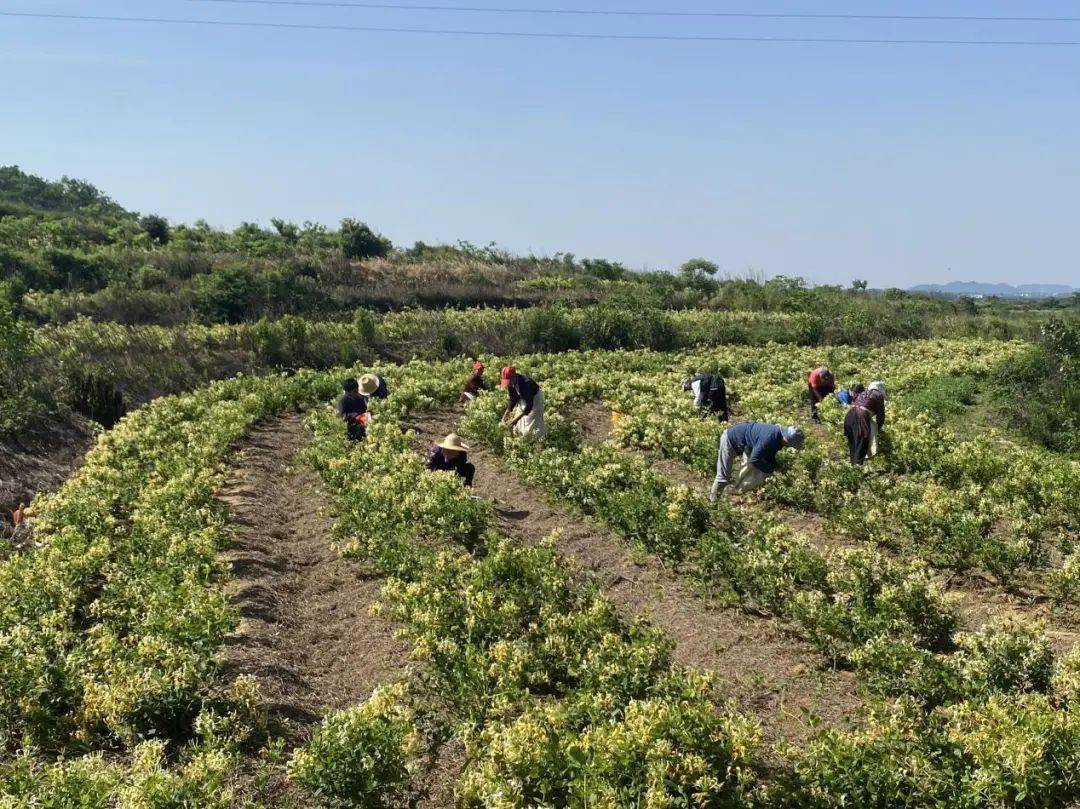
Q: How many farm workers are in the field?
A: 10